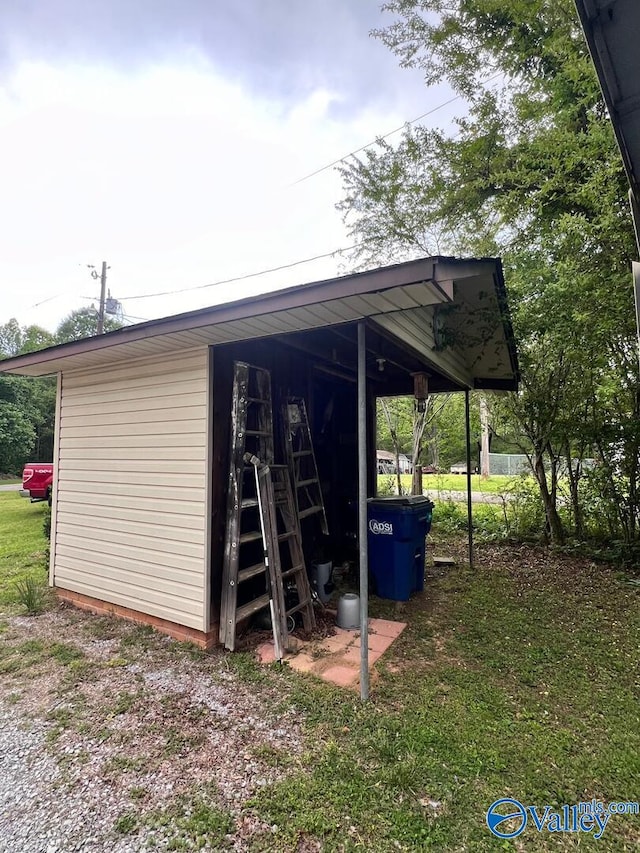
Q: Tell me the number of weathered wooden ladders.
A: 3